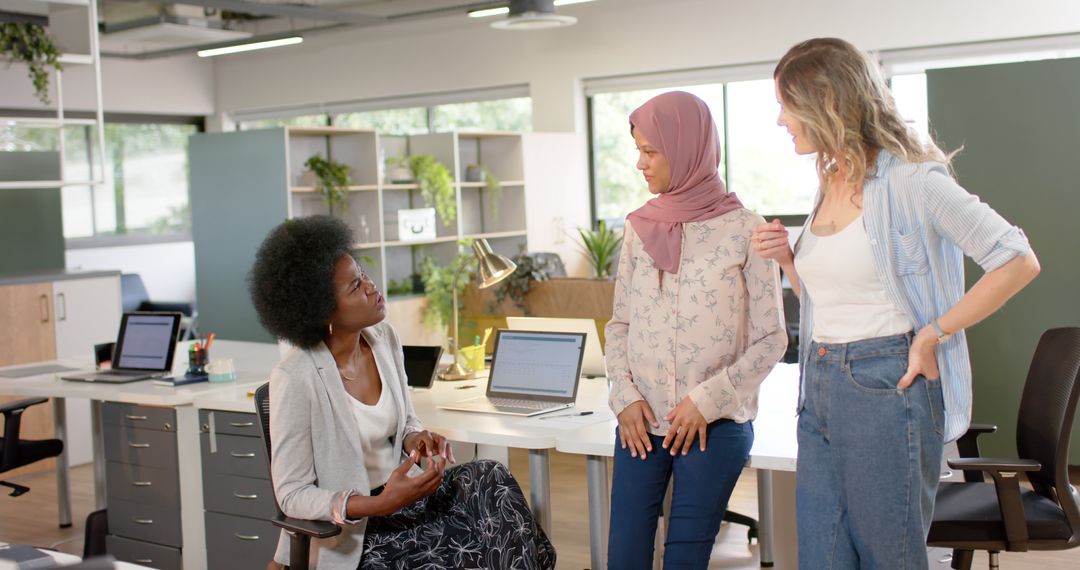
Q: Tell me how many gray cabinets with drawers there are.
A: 2